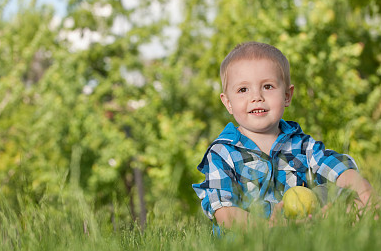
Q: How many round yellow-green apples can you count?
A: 1